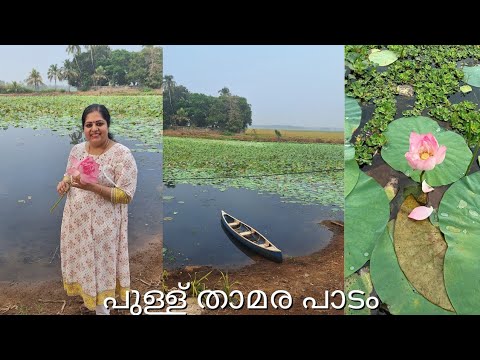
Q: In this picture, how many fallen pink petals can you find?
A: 2